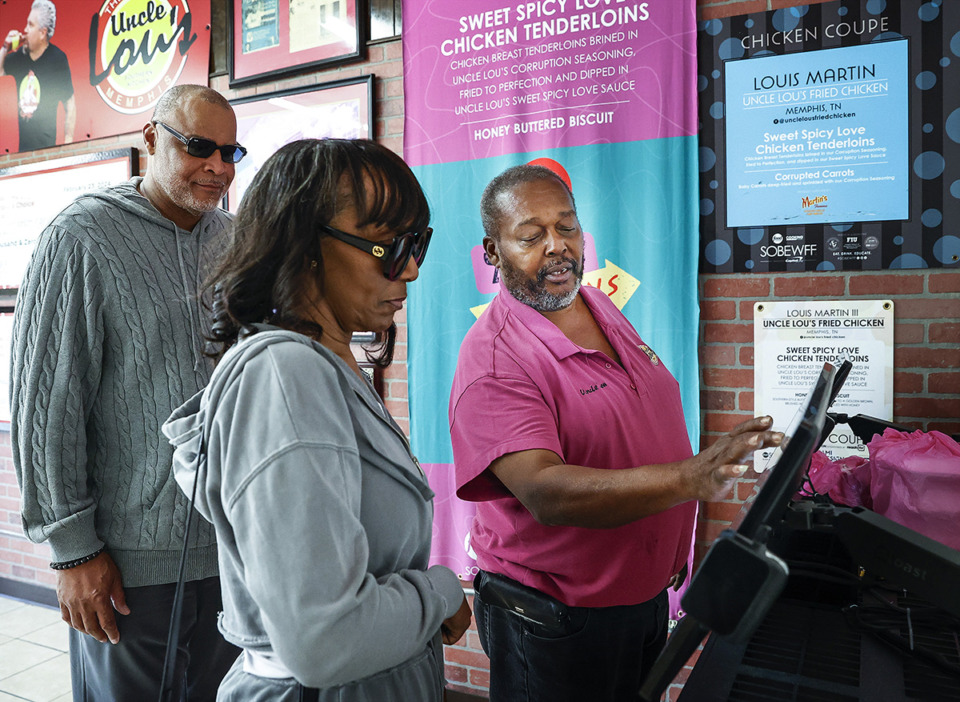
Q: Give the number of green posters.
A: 0